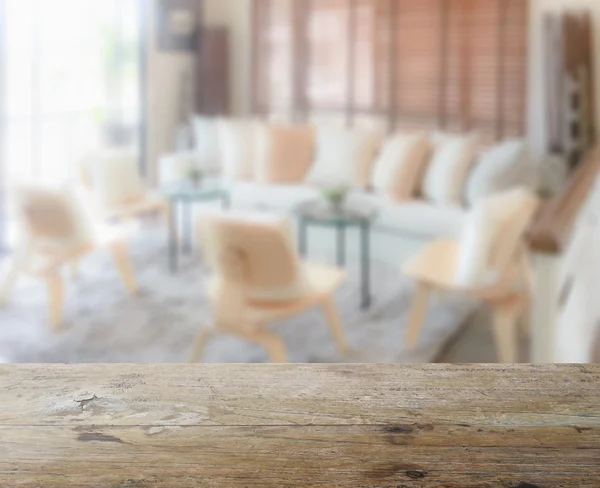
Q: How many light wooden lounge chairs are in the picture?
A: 4